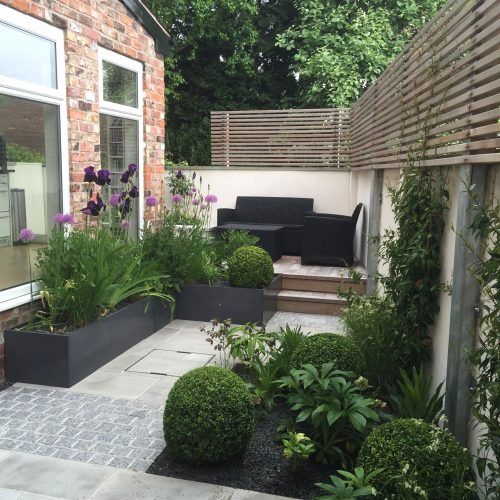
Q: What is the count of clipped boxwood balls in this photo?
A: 4